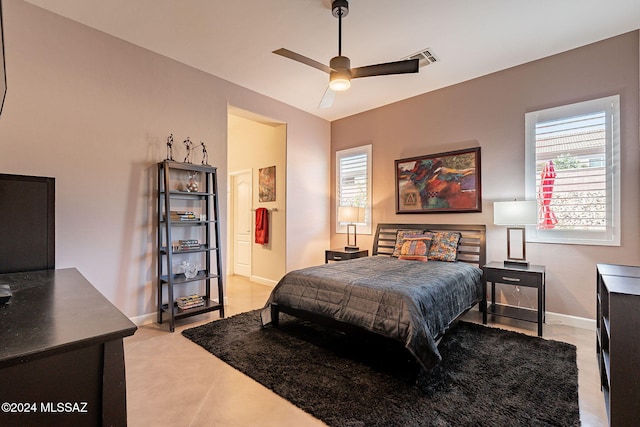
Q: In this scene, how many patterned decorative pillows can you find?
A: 3